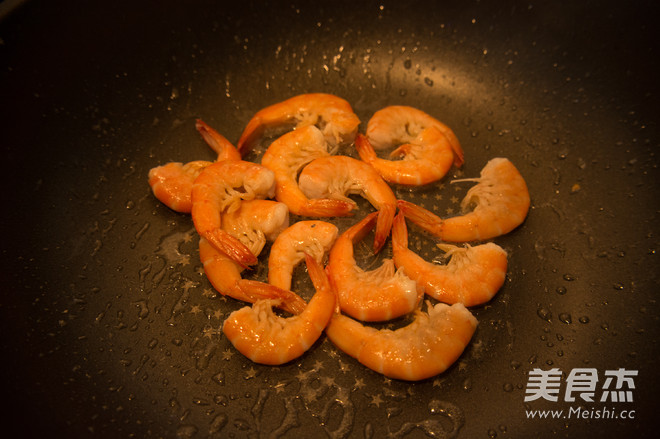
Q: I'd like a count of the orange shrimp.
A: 14